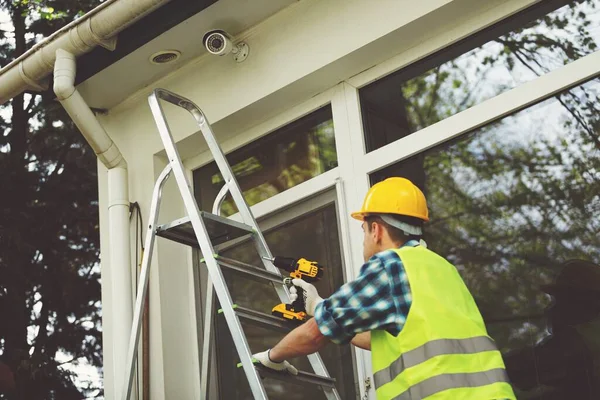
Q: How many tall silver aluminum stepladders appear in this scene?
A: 1